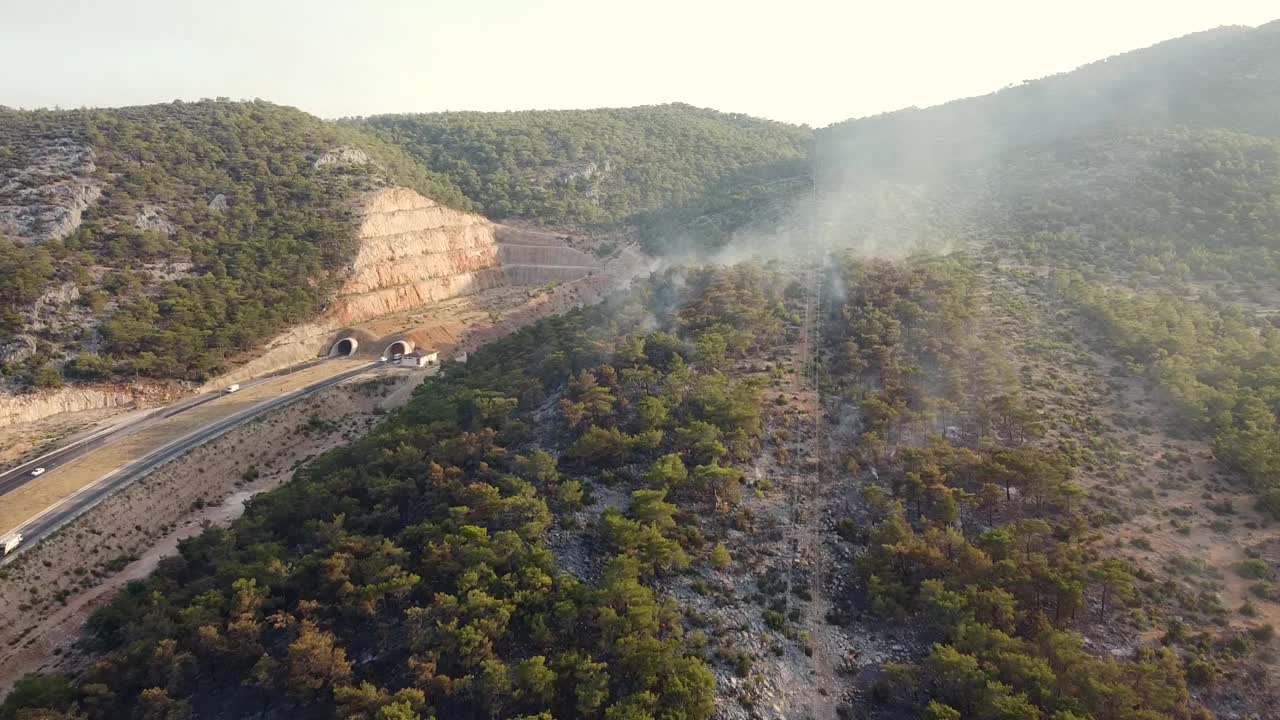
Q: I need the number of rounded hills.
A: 3